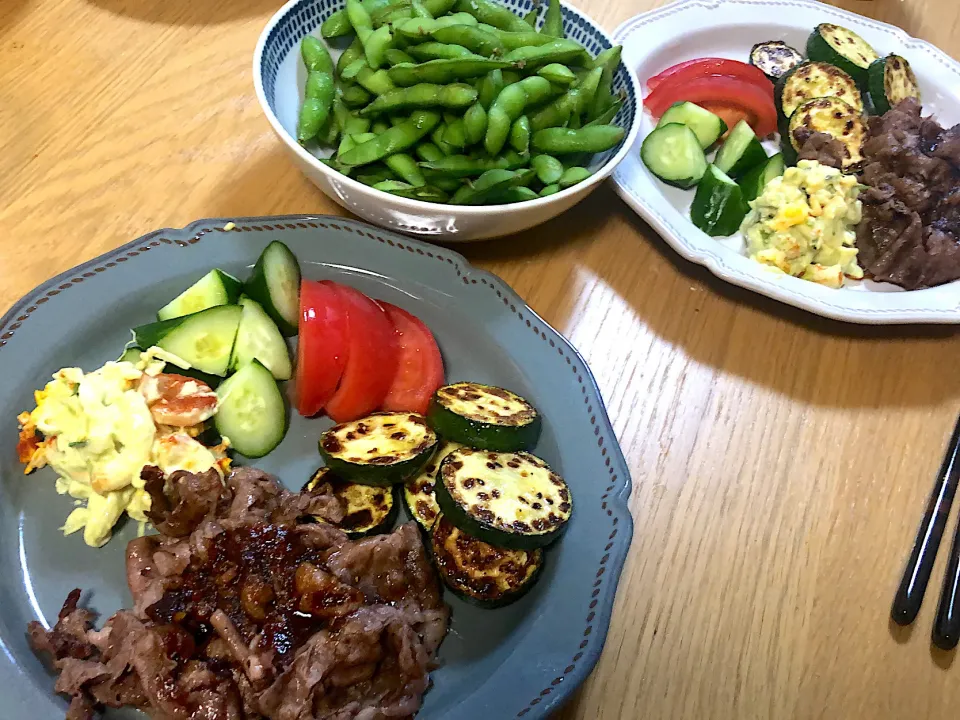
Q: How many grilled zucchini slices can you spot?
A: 11